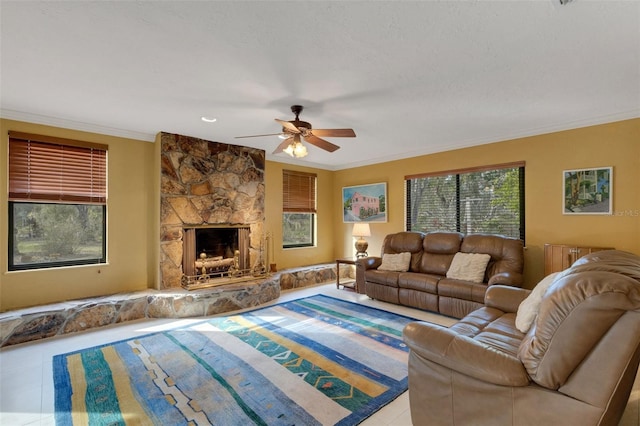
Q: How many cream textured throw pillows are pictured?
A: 3